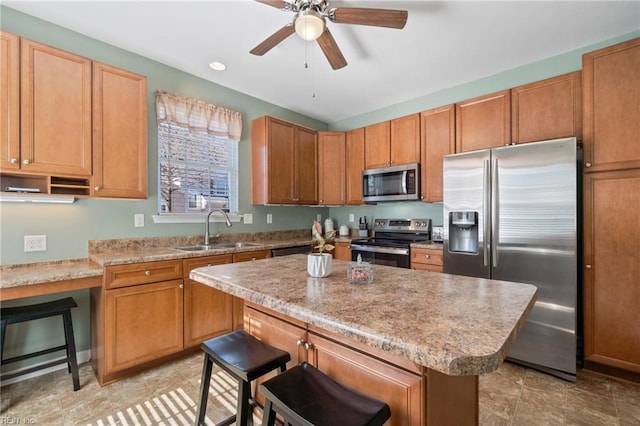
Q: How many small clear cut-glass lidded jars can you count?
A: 1